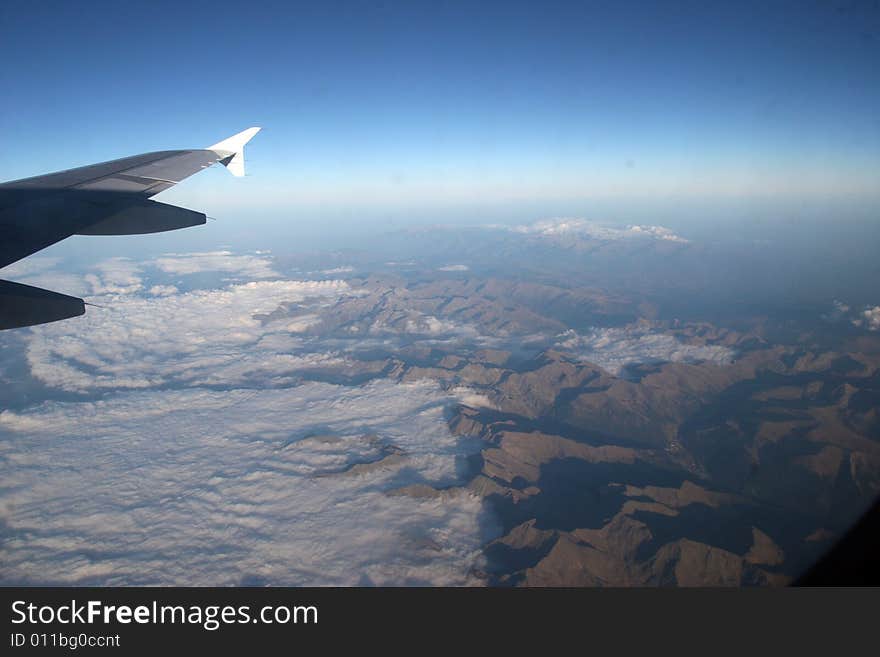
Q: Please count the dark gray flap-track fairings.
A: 2